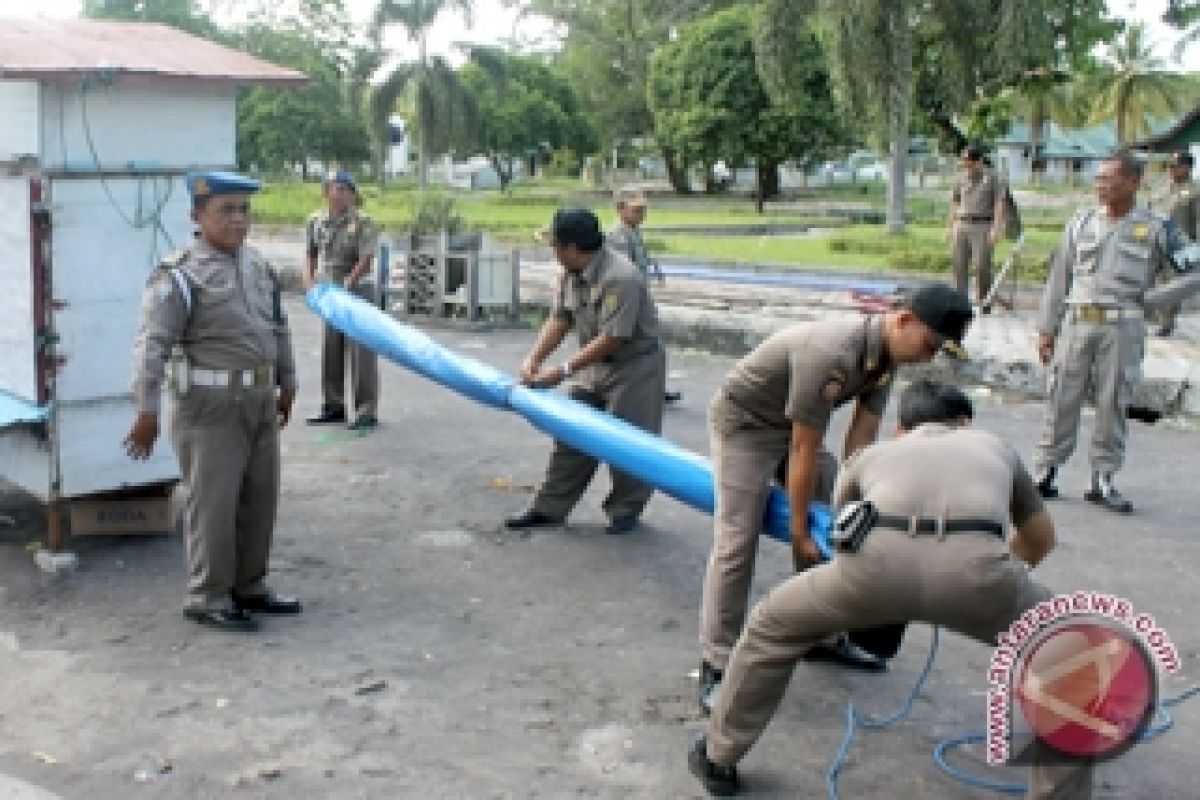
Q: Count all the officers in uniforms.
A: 9